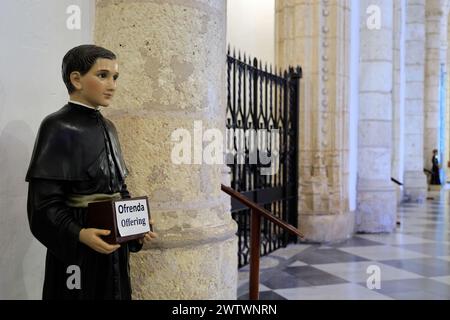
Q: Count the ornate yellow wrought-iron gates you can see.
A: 0